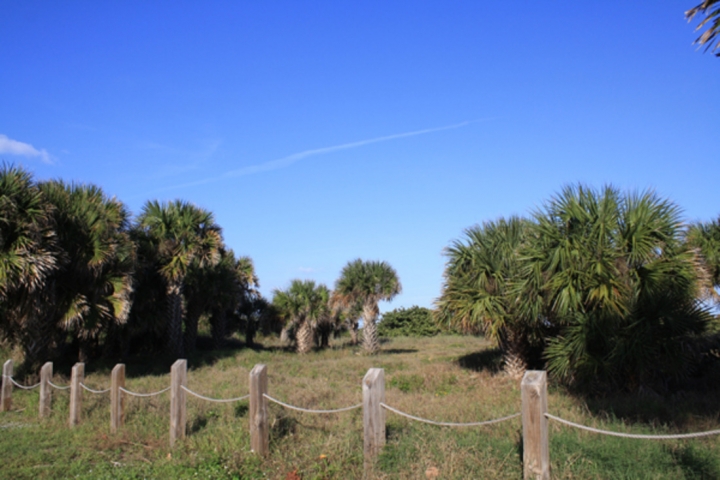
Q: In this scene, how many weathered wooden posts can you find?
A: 8